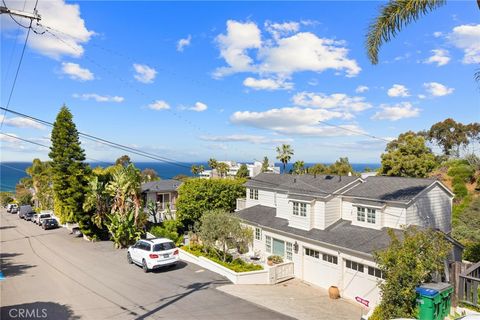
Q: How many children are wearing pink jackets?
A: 0